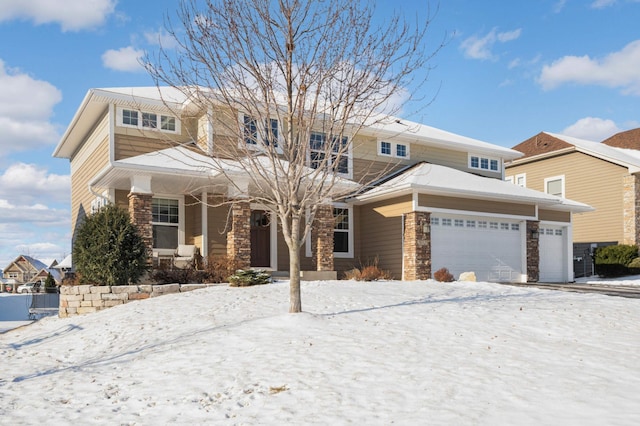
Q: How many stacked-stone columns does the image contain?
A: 5